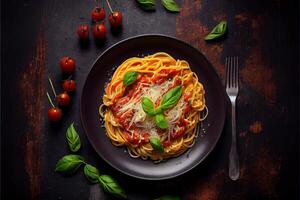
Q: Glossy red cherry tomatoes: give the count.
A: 8